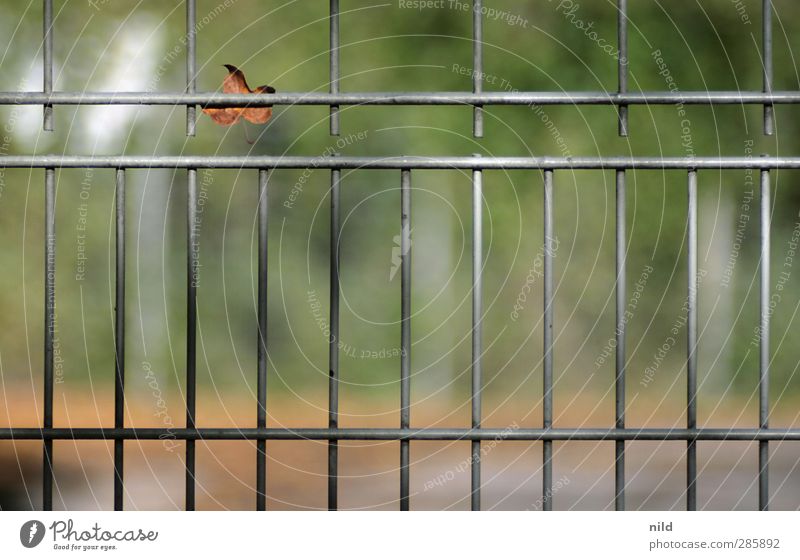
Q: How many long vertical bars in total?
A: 11